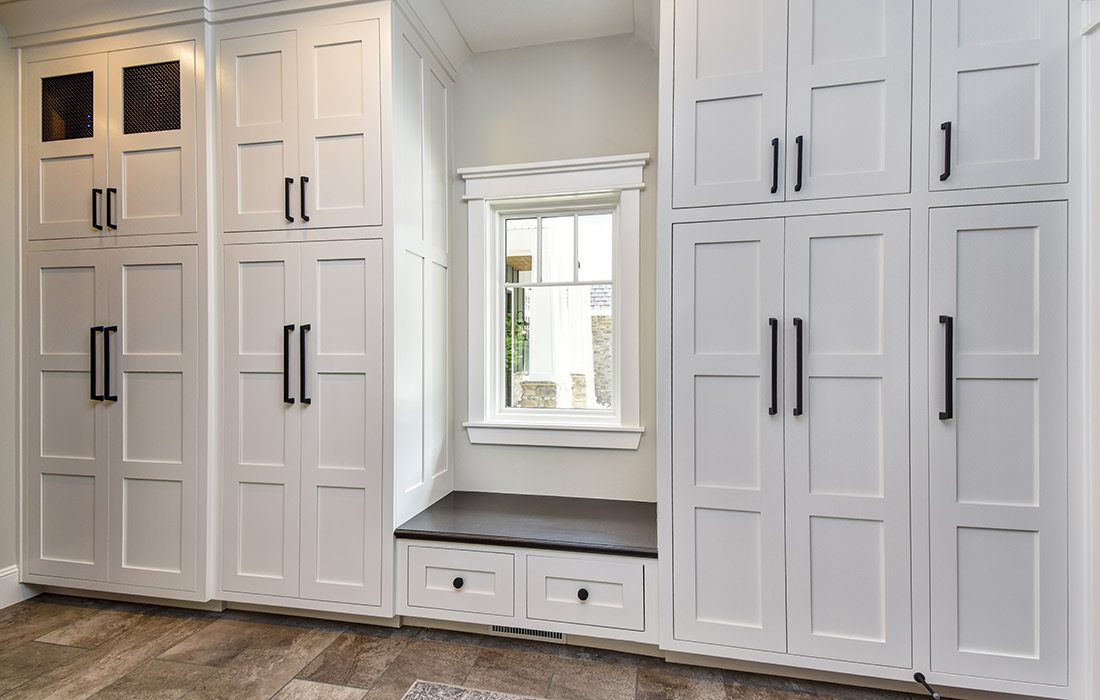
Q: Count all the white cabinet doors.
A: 14